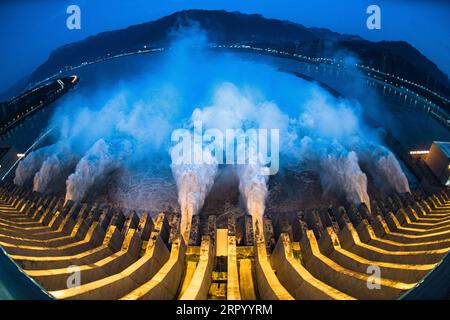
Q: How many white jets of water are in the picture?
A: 7